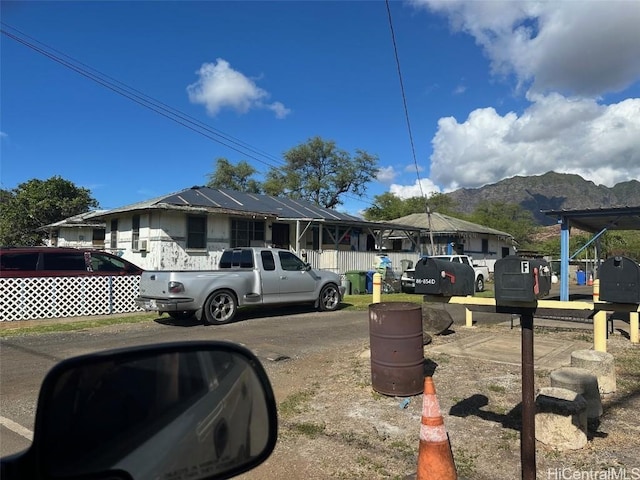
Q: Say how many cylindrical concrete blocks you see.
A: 3